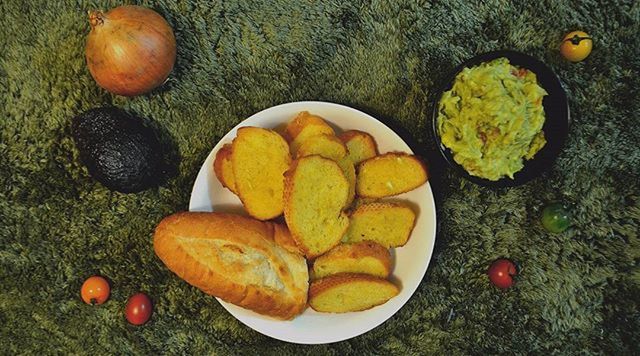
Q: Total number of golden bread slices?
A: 10